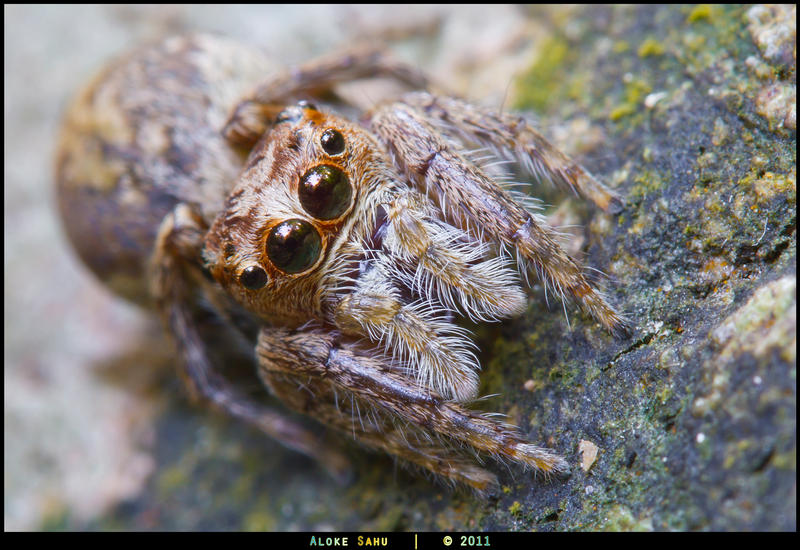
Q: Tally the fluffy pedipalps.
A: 2